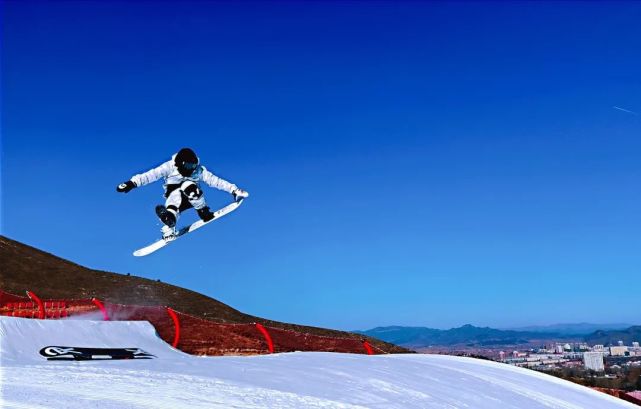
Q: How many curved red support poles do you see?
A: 5